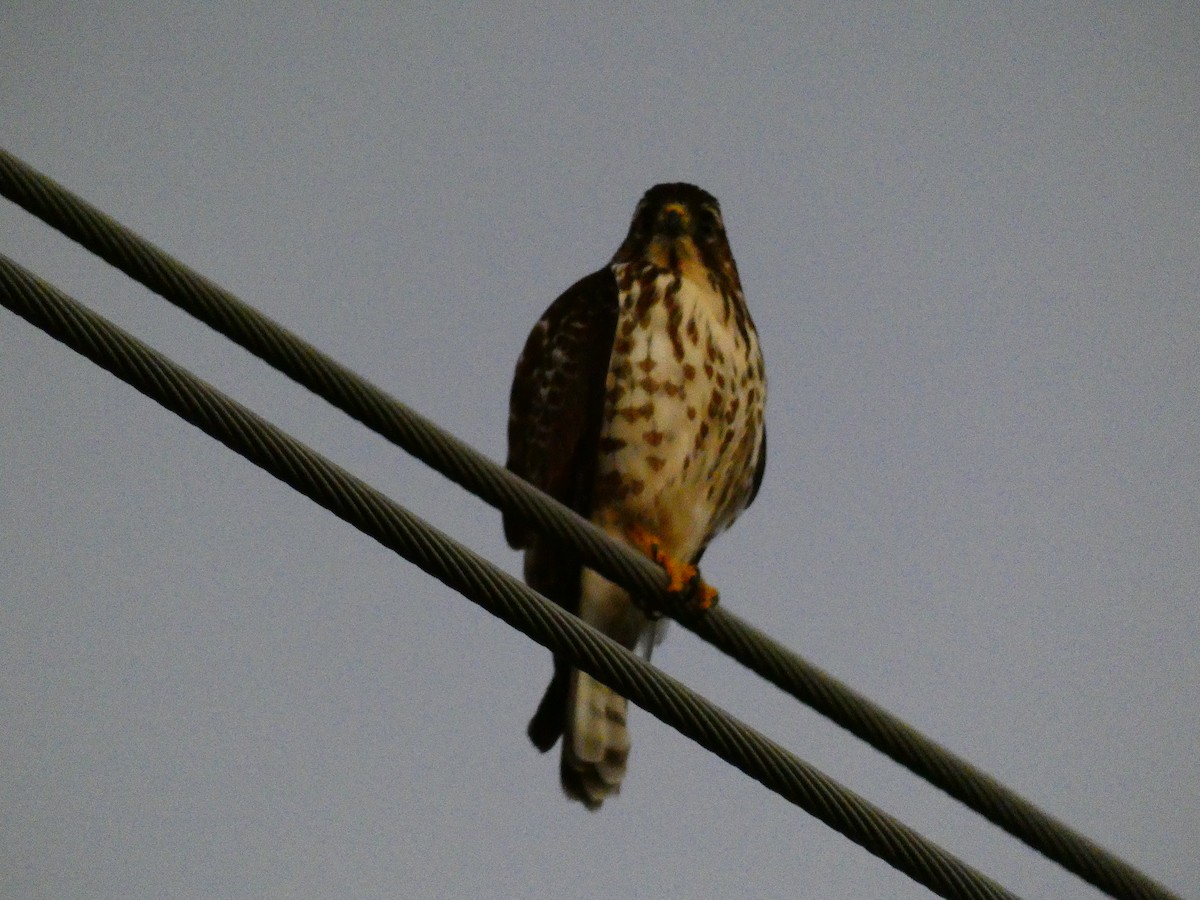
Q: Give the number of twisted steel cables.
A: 2